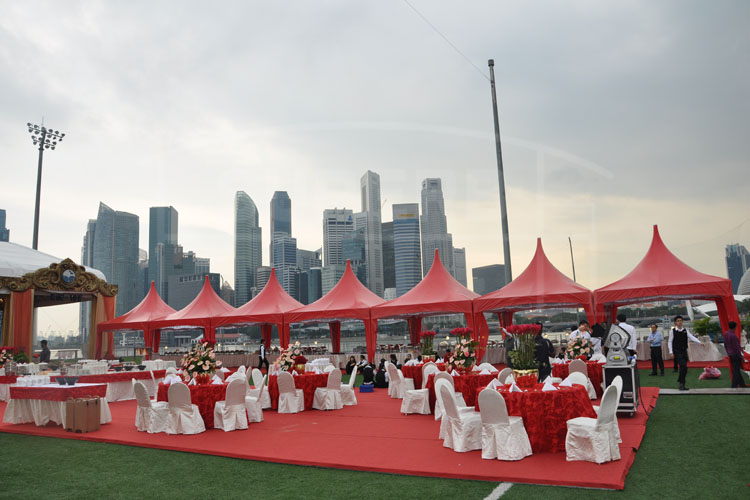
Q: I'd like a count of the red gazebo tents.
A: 7